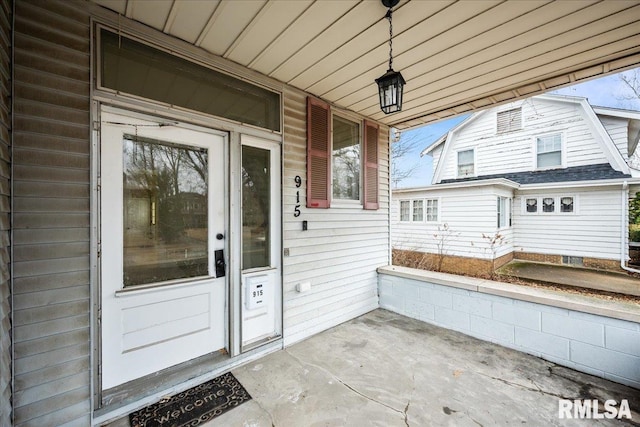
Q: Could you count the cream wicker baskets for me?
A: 0